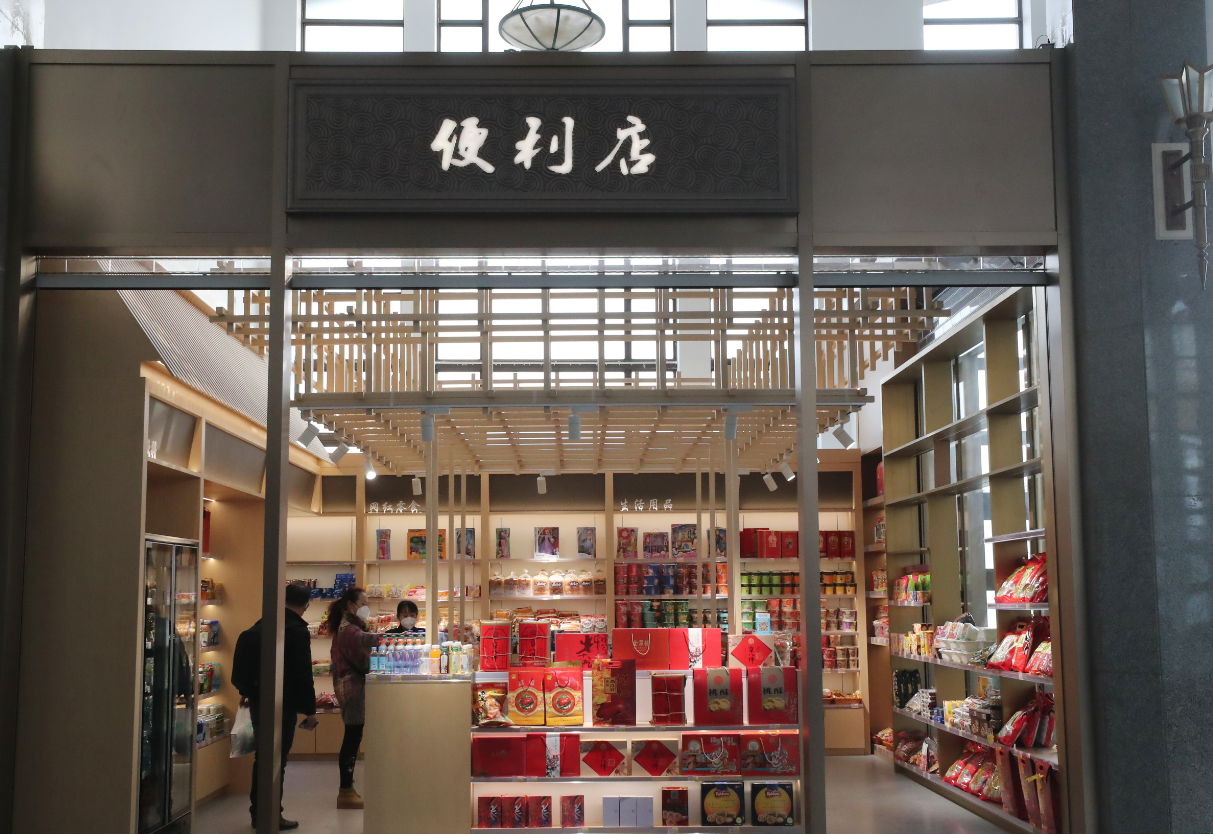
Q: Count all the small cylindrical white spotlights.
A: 11